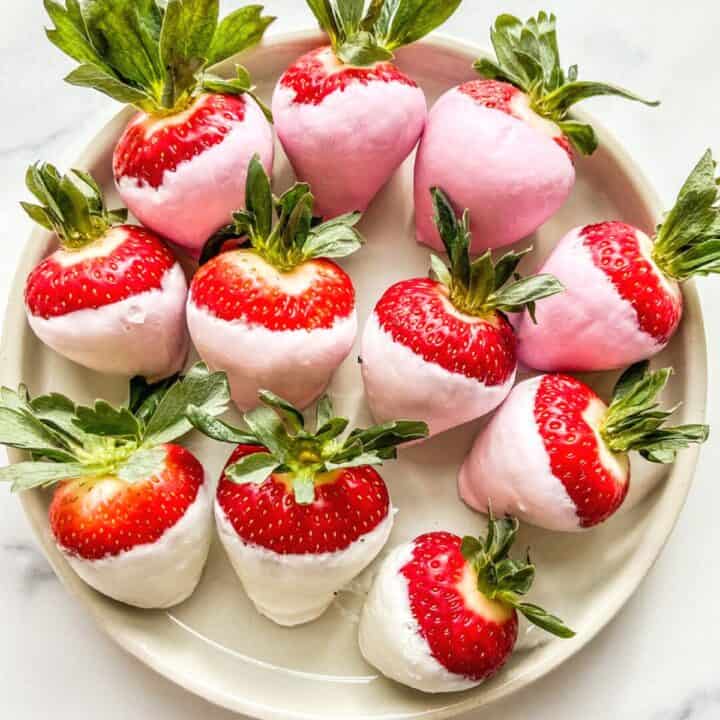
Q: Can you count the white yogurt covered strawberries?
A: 3